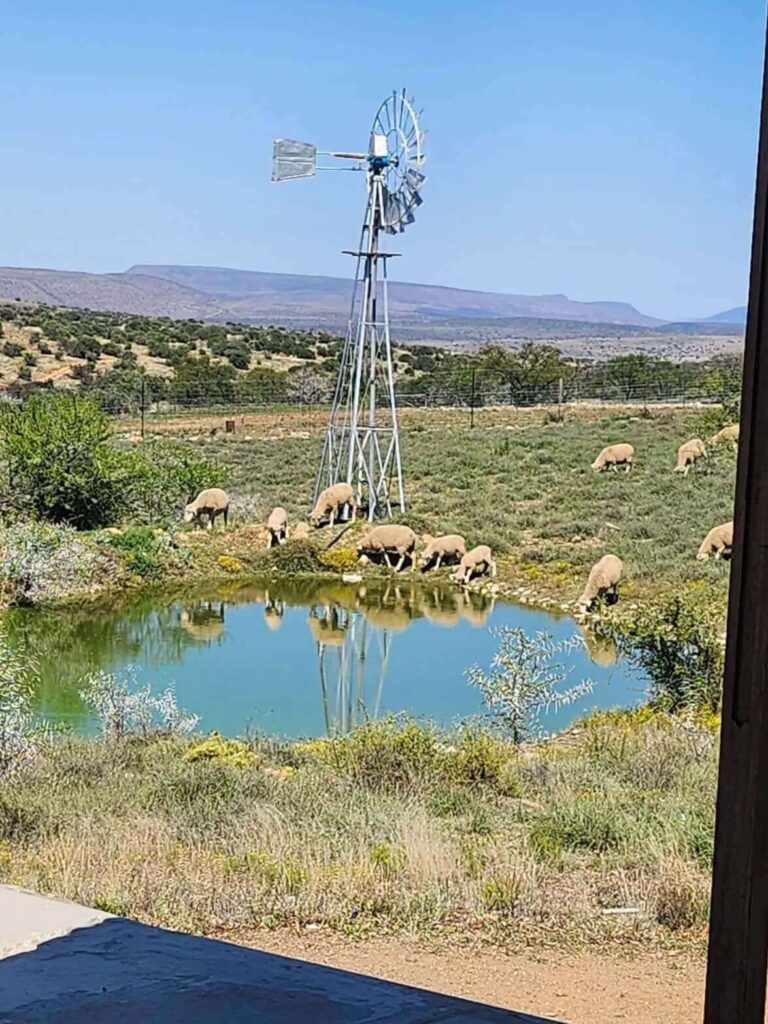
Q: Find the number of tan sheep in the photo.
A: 11